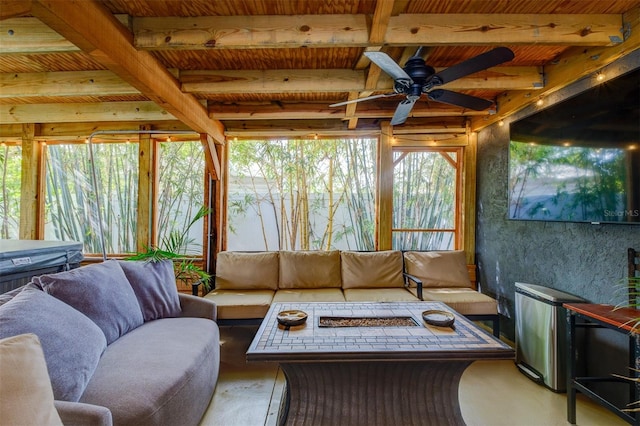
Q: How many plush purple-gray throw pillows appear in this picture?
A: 3